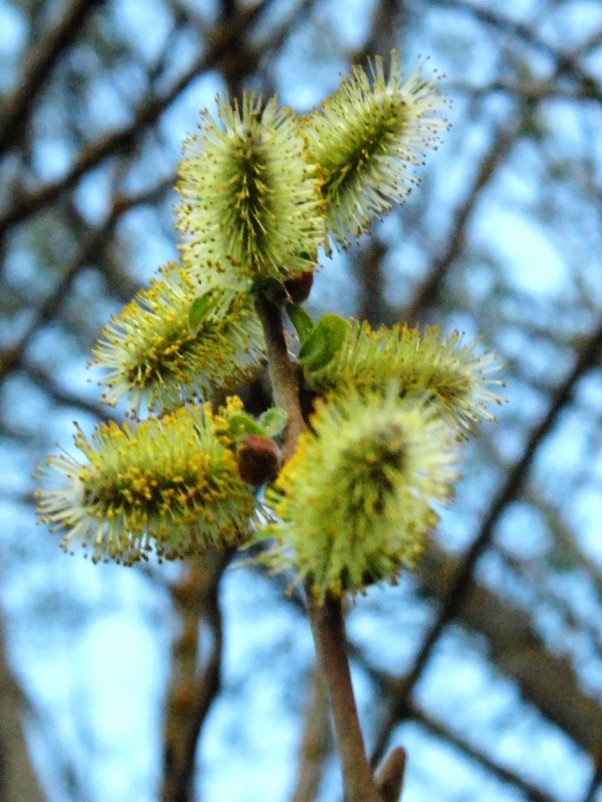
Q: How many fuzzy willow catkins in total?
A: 6